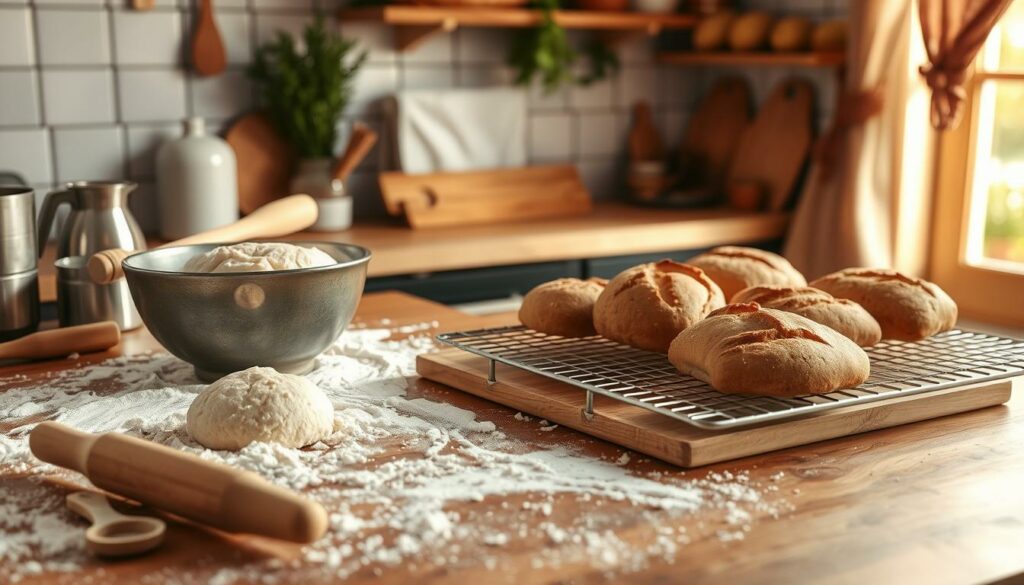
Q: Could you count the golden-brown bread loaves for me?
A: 6